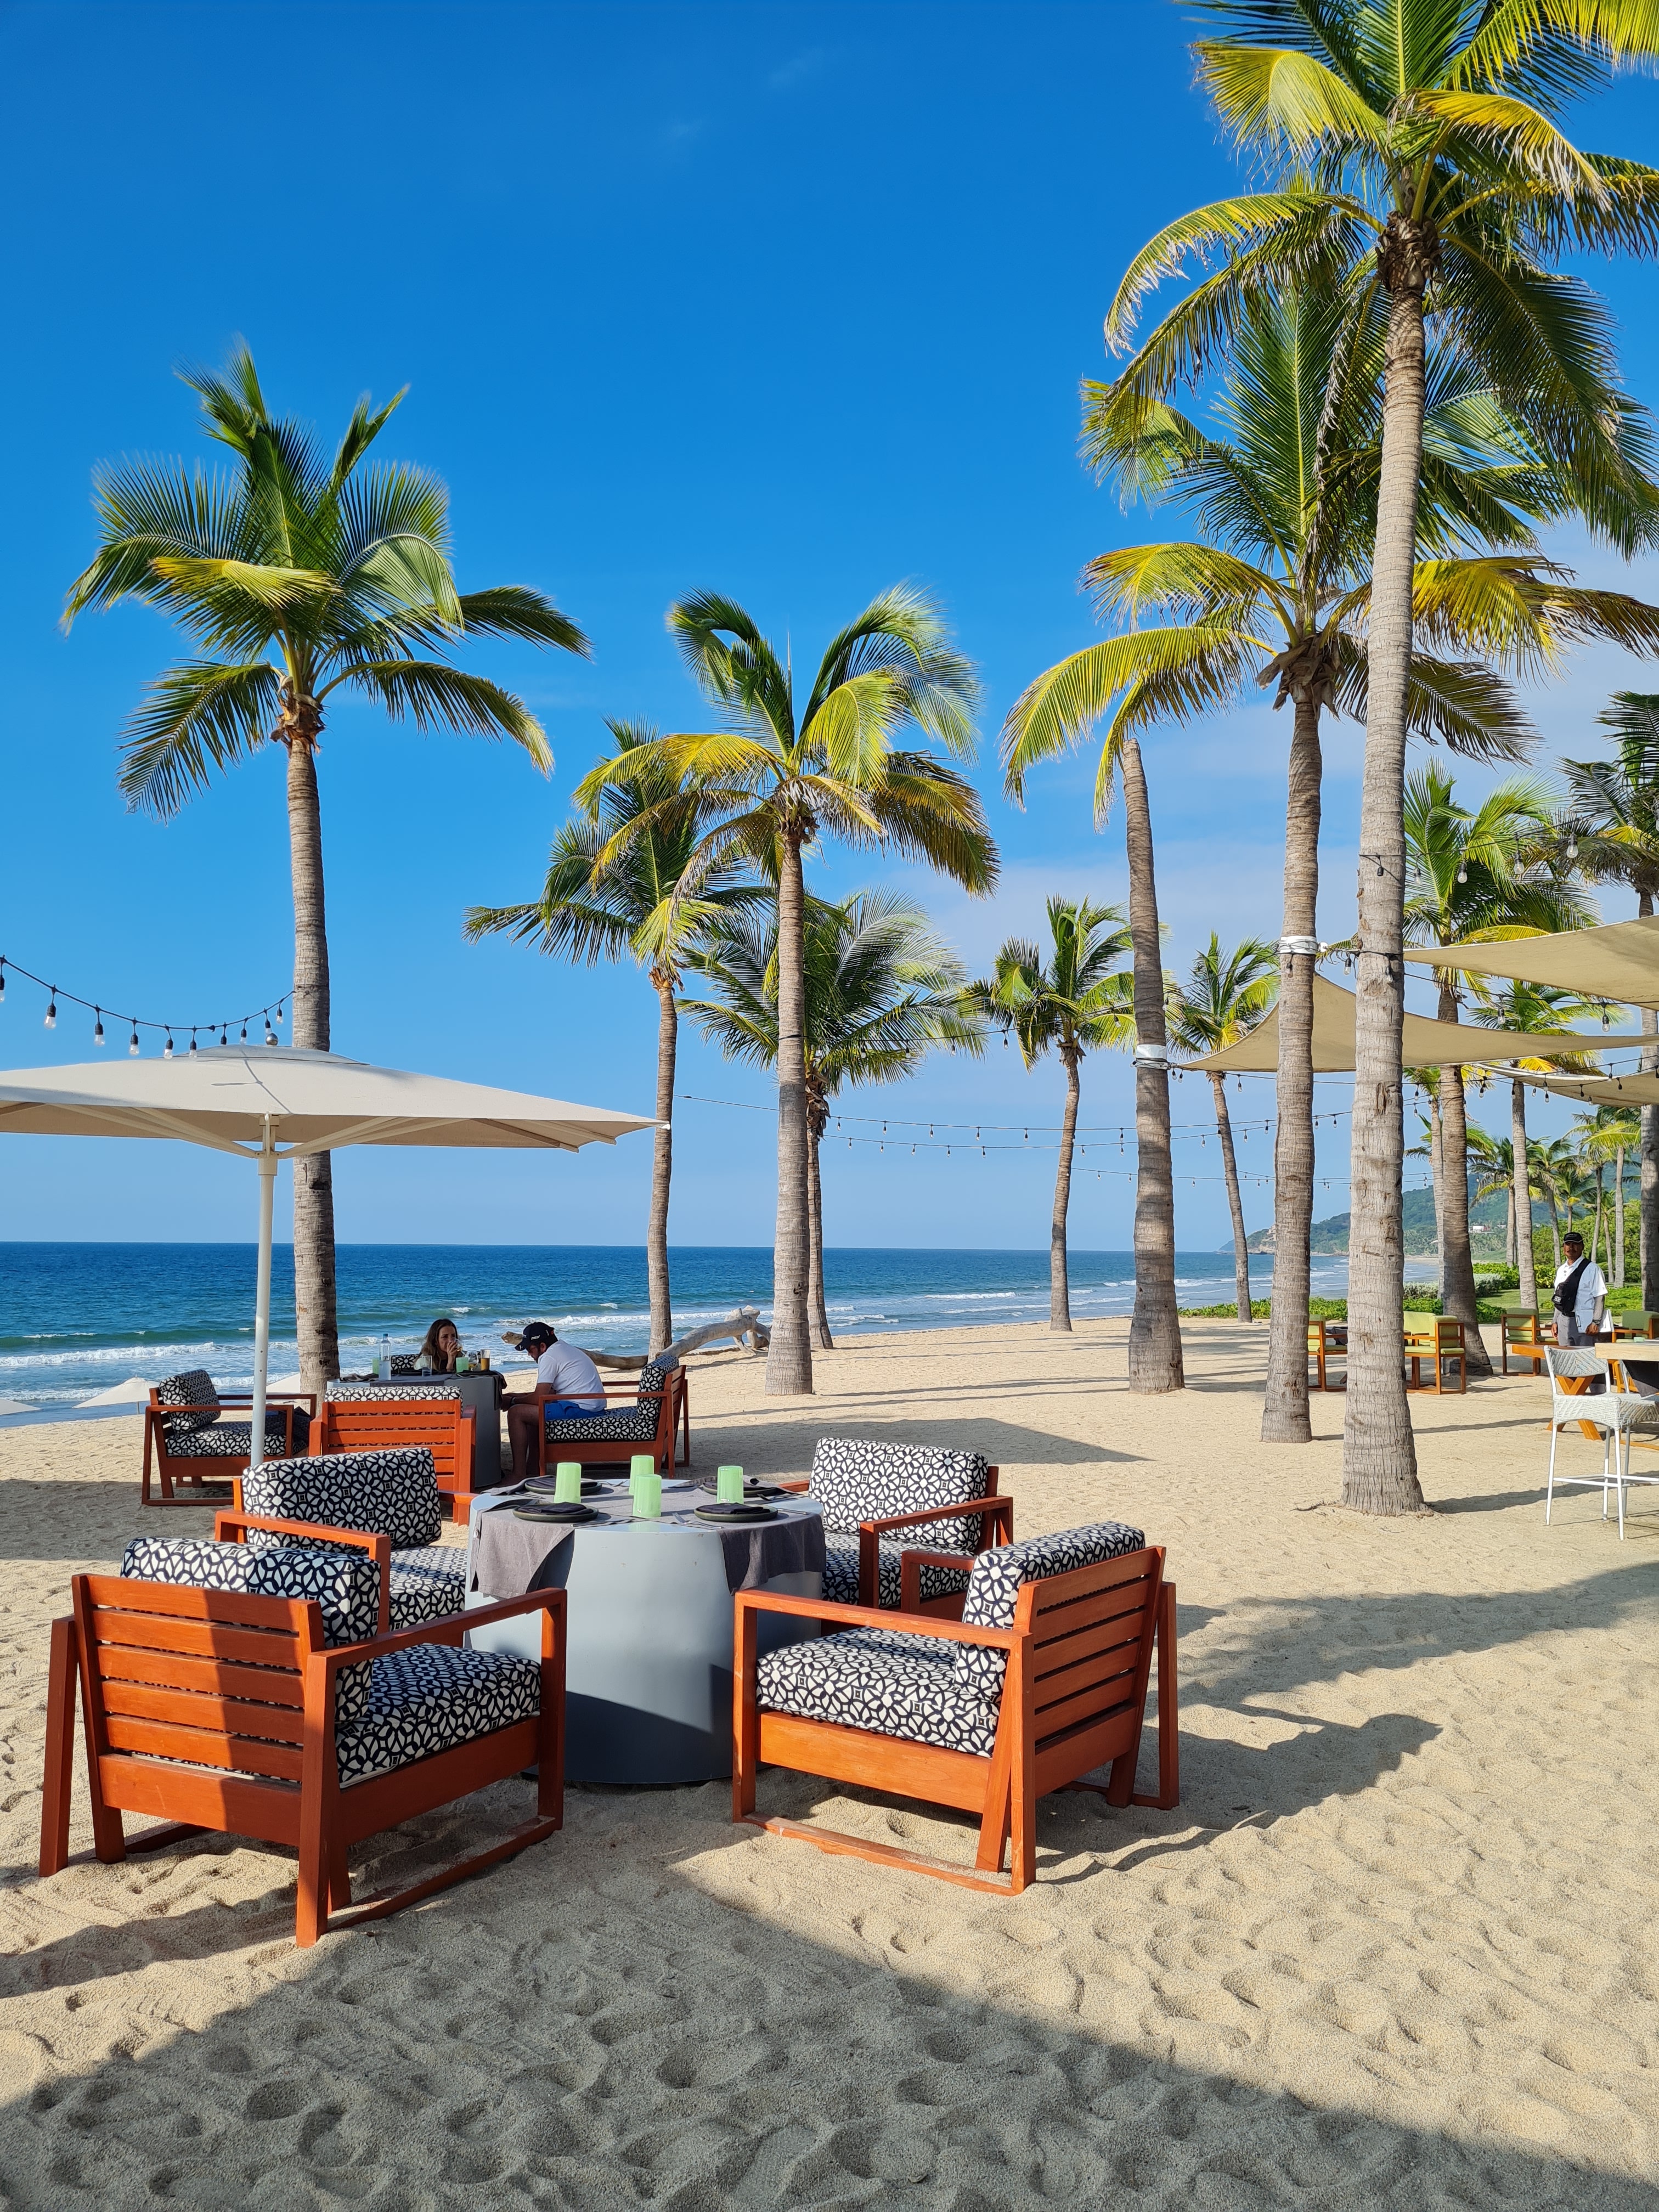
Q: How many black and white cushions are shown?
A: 14